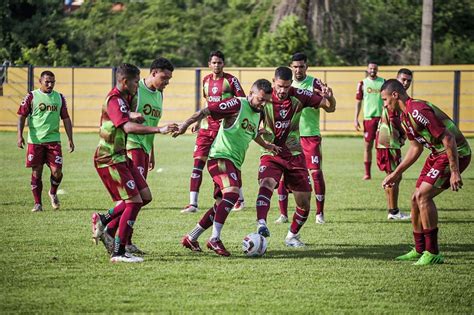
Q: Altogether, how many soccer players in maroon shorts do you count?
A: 10